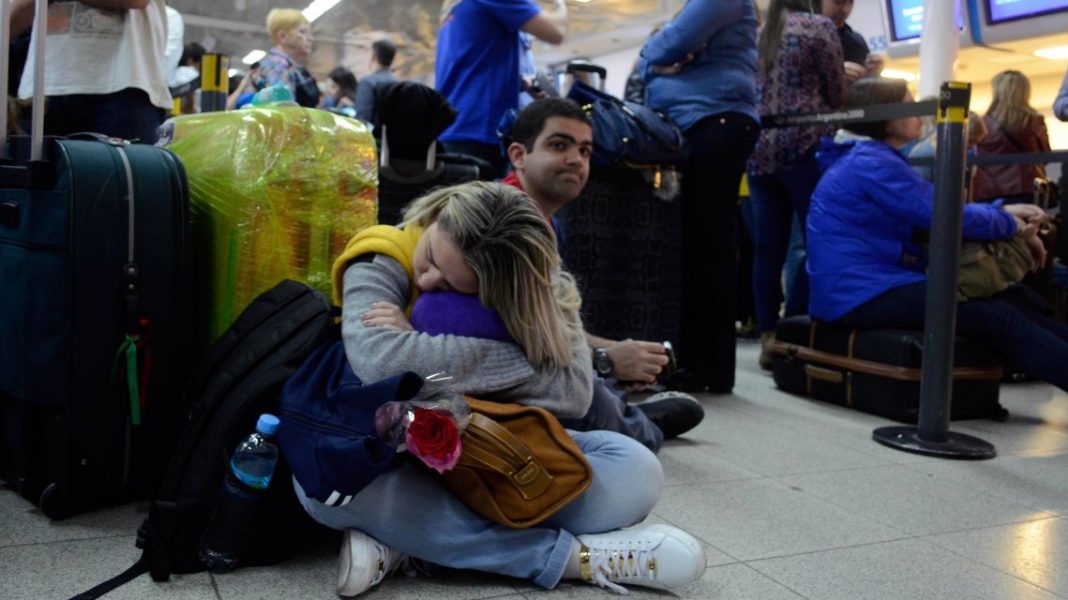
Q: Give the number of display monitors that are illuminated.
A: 2